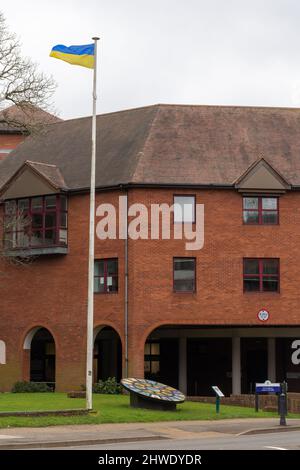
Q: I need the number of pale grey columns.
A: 3